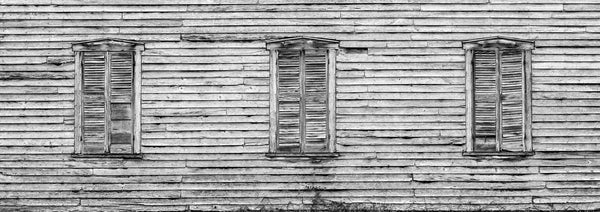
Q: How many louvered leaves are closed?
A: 6